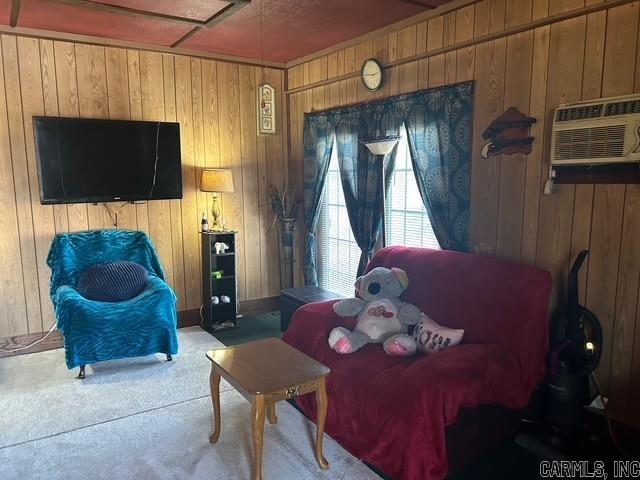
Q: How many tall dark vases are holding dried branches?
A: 1